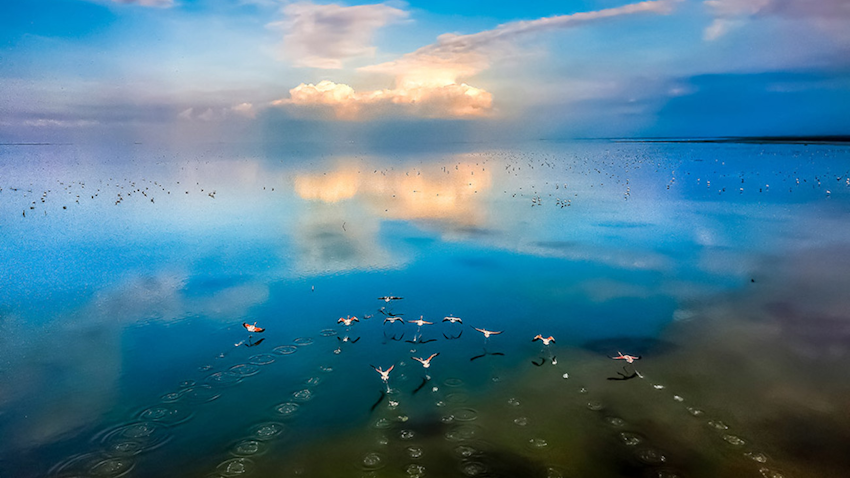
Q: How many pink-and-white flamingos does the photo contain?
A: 11